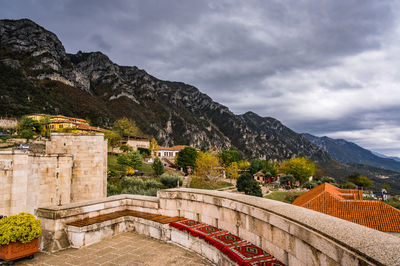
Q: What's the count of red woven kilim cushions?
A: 5